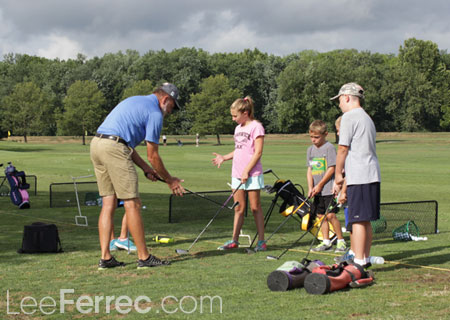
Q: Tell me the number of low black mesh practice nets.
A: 4